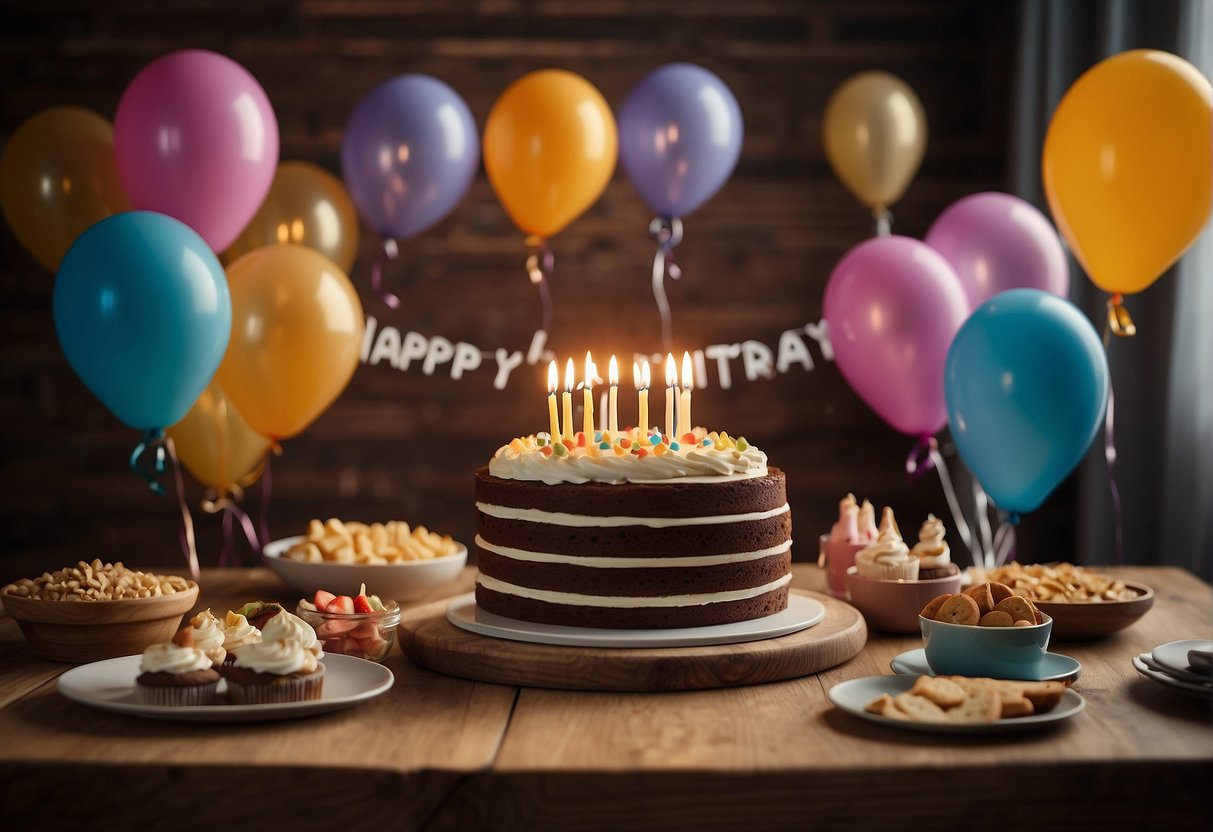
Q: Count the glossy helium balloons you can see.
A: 14